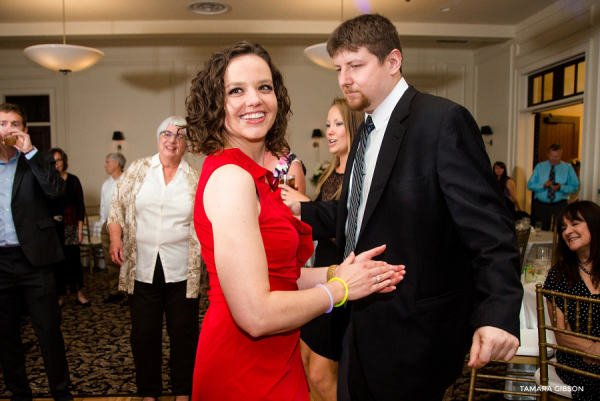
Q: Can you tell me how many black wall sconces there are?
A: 3